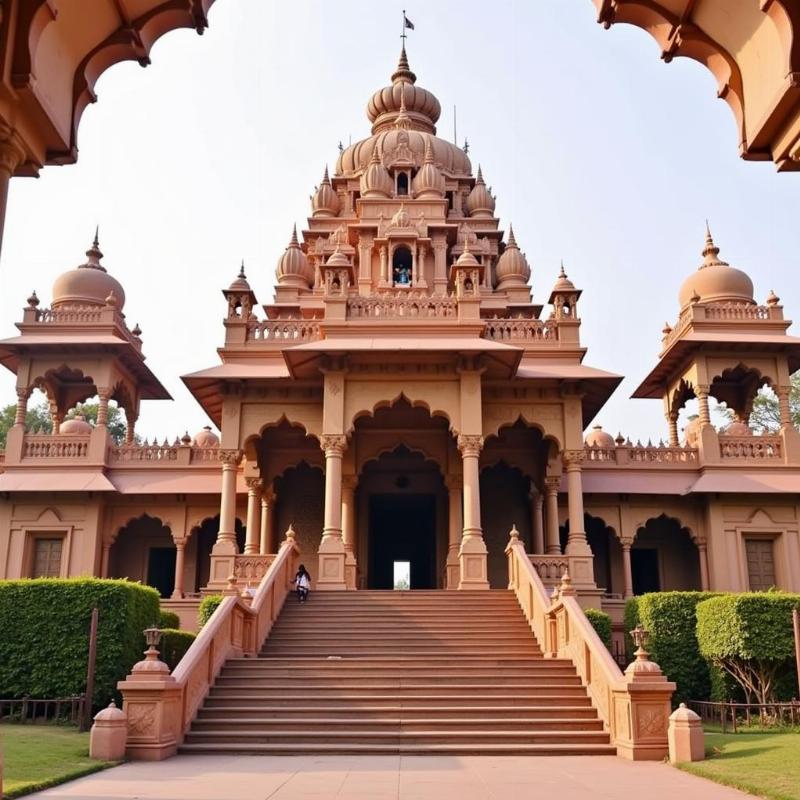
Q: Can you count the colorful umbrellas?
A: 0